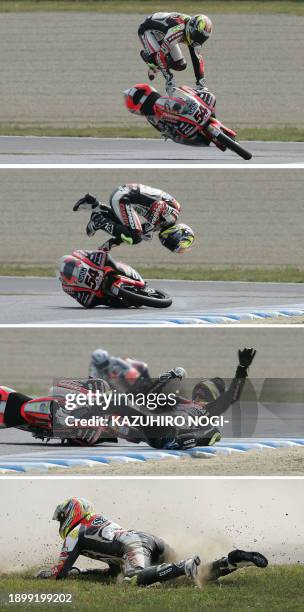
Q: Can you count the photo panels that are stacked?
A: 4